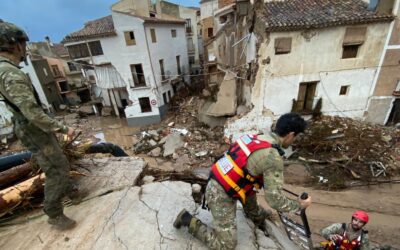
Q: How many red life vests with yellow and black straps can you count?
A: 2